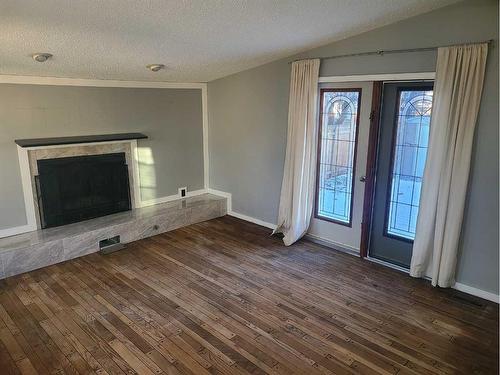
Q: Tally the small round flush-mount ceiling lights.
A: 2